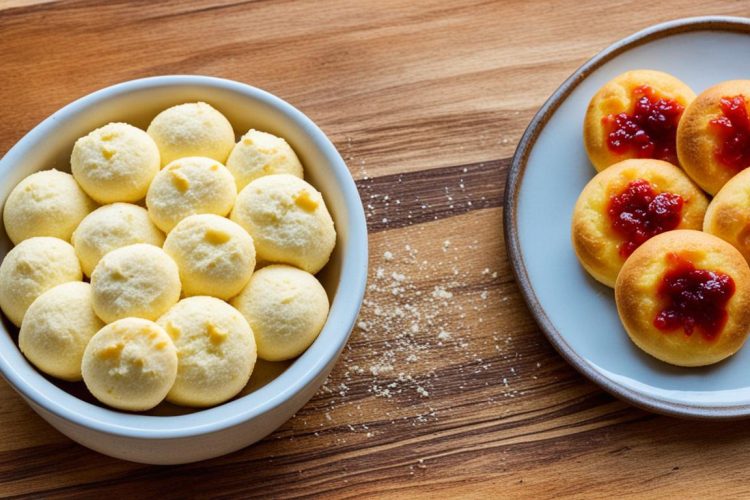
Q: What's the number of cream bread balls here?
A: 14